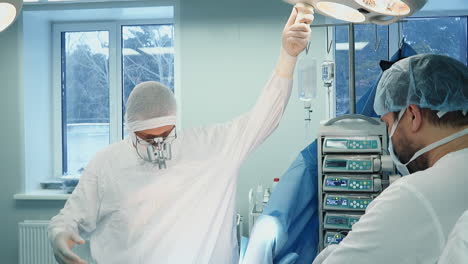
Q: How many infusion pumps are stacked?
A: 6